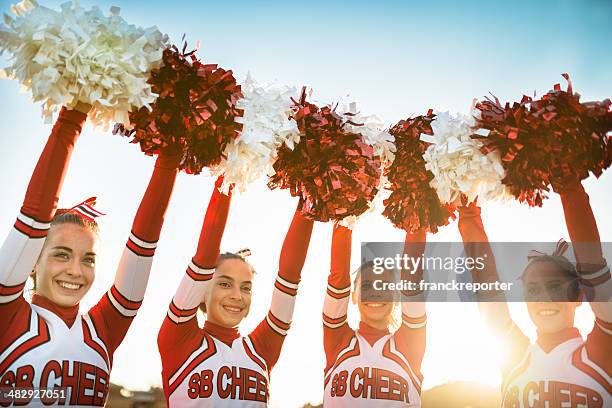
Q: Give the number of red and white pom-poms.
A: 8